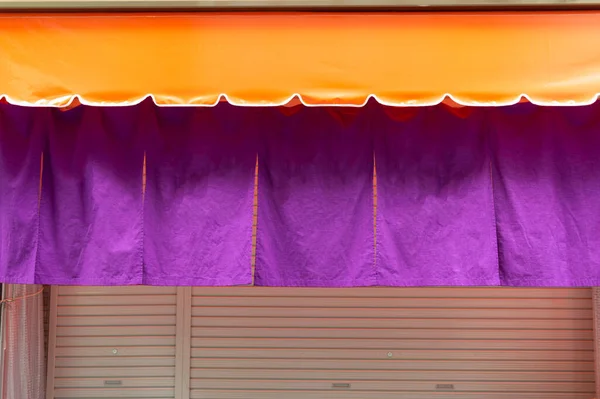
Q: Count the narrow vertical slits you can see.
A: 5